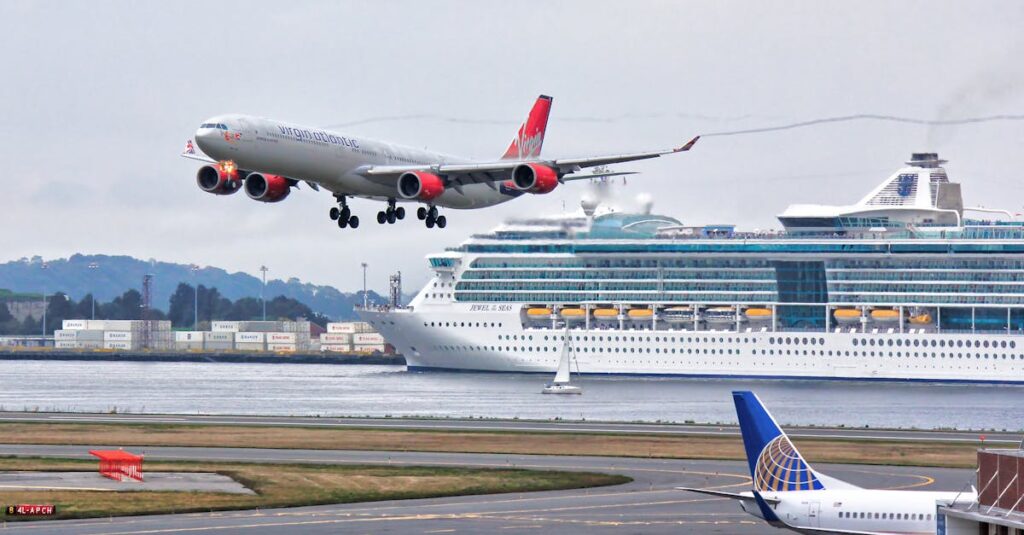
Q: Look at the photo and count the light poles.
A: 5